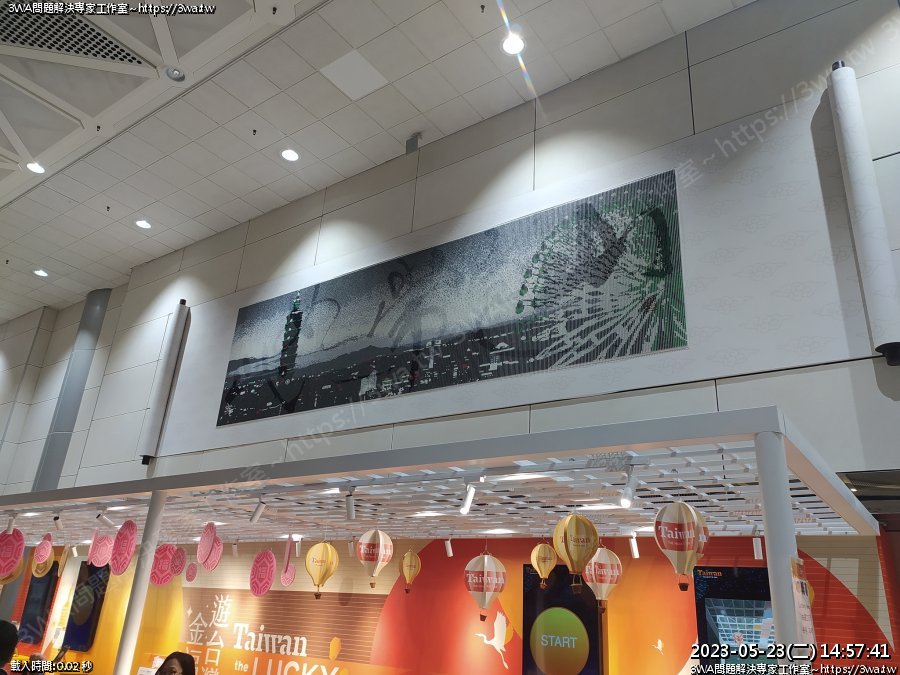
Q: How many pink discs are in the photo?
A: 14